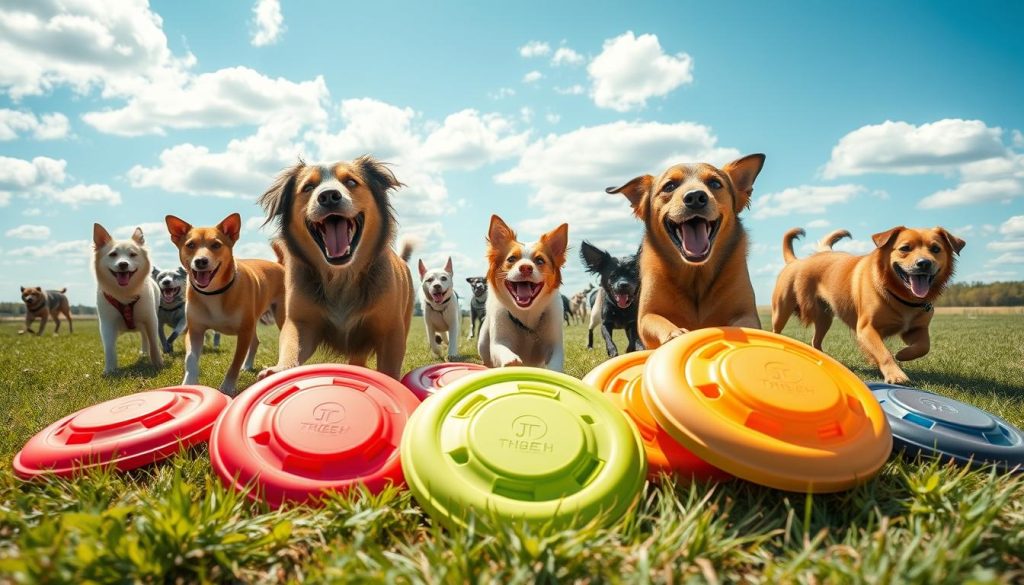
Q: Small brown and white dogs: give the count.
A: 1